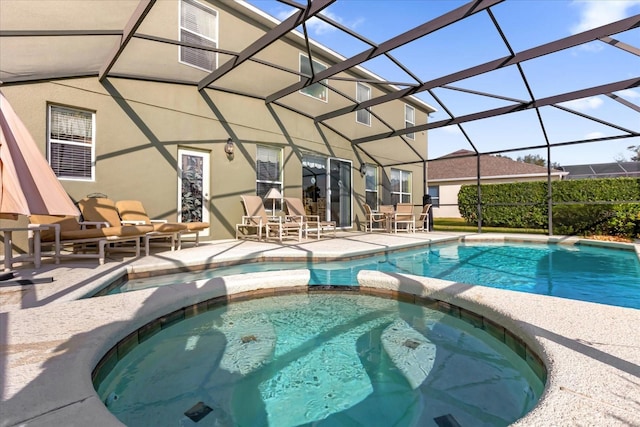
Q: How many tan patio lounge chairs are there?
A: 5